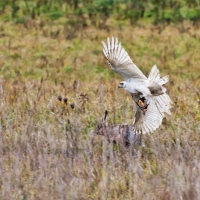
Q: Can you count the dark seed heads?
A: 3